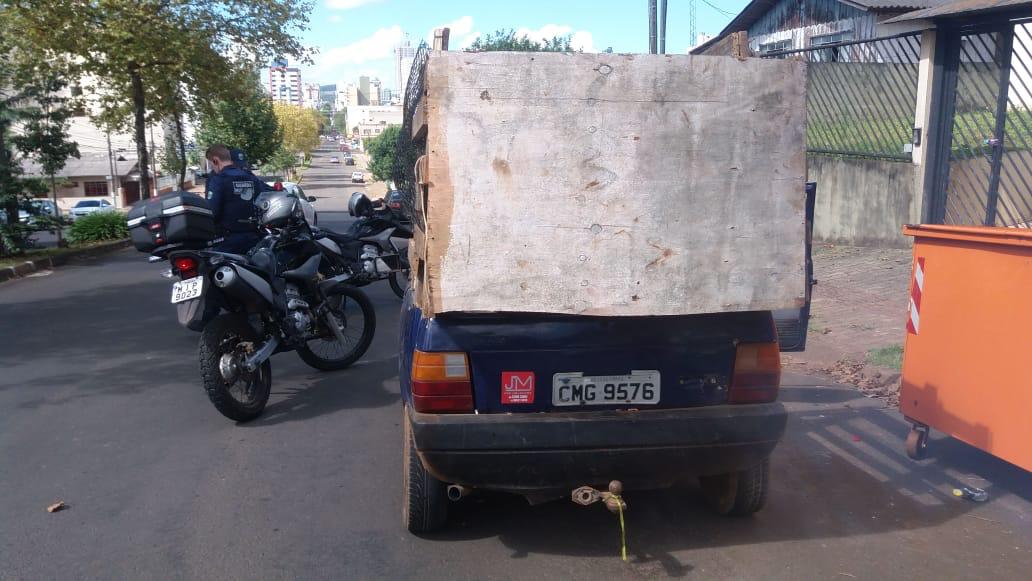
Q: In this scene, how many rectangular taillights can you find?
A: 2